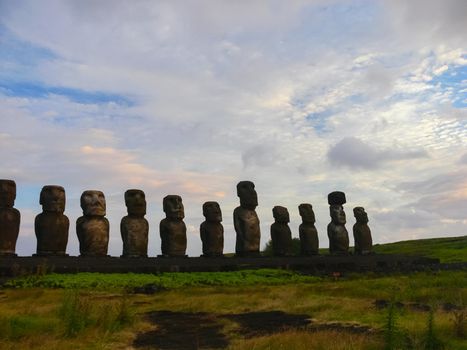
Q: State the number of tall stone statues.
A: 11